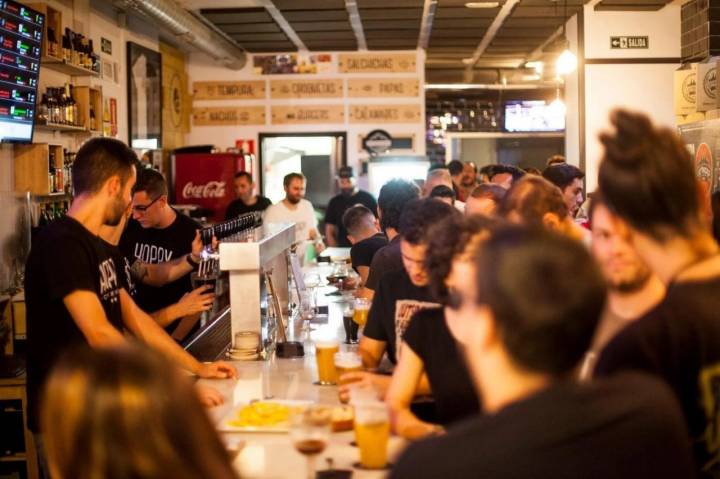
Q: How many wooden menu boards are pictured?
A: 7